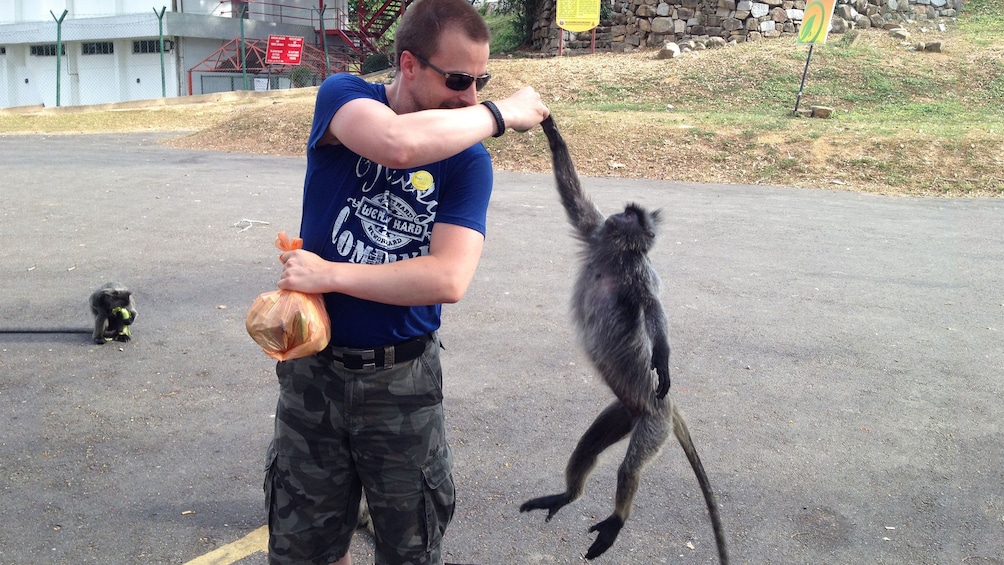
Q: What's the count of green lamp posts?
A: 4